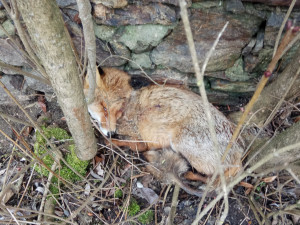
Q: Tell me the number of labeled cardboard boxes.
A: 0